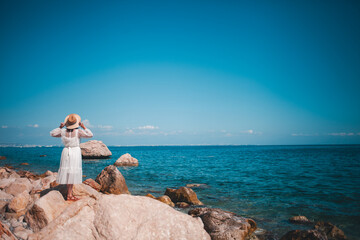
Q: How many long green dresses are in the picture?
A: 0